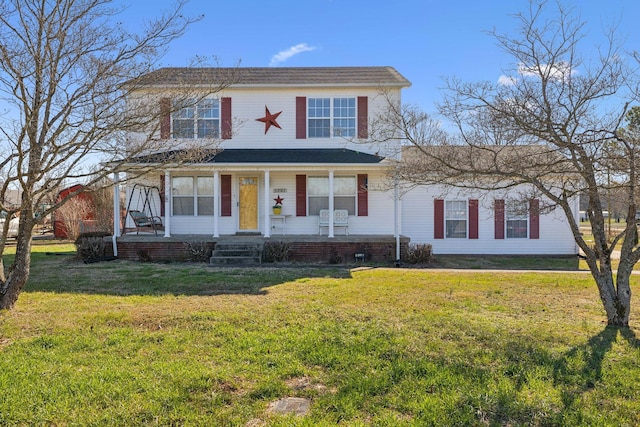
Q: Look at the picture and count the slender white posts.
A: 6